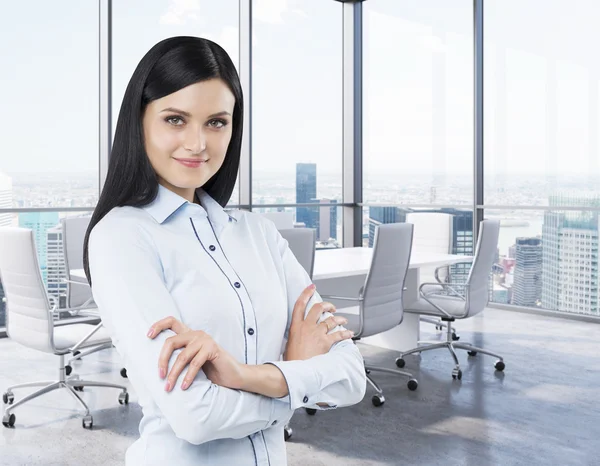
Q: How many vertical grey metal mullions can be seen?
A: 4